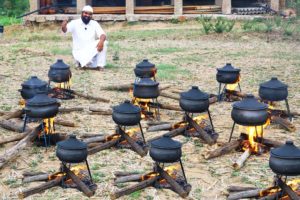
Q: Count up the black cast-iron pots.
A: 13